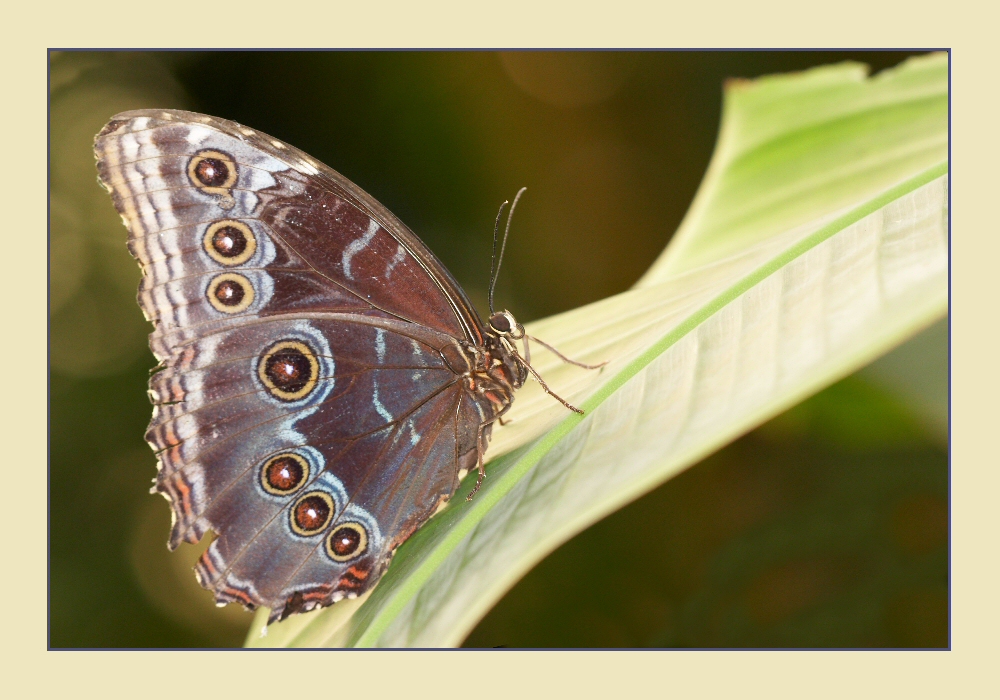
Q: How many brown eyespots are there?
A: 7